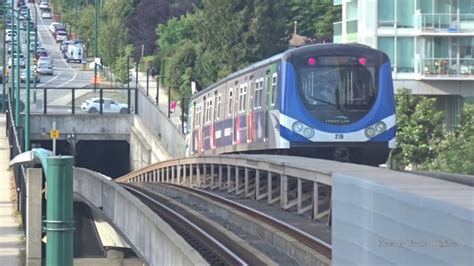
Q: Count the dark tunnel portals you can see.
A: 2